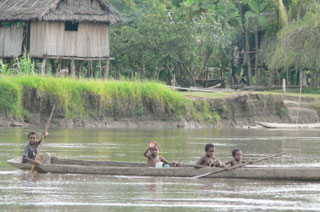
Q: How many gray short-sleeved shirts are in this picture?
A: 1